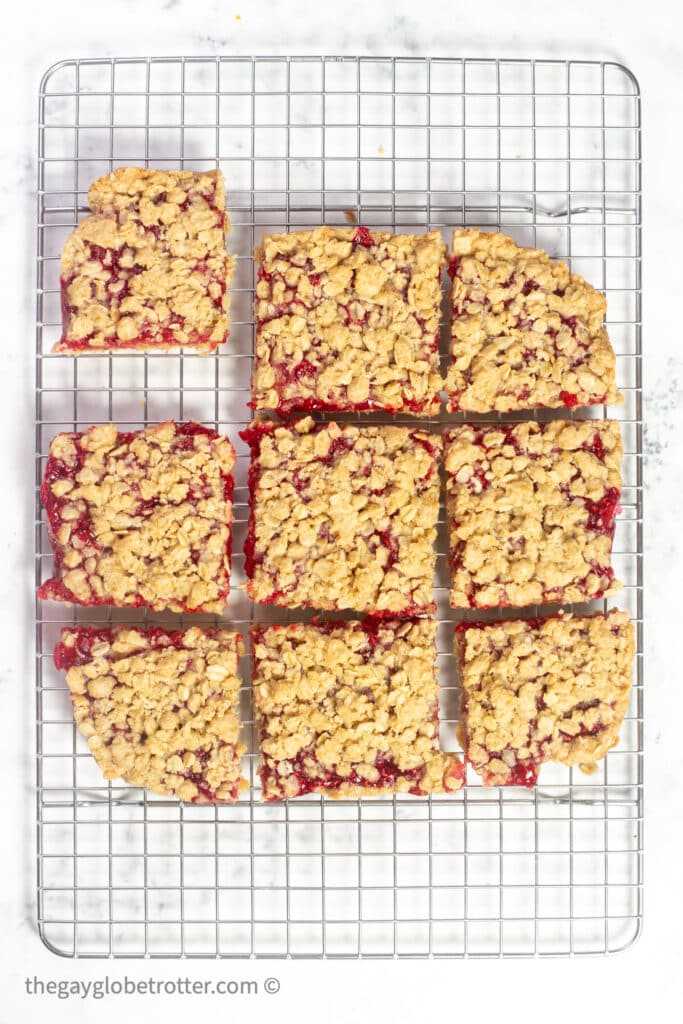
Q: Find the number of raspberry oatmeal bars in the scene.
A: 9